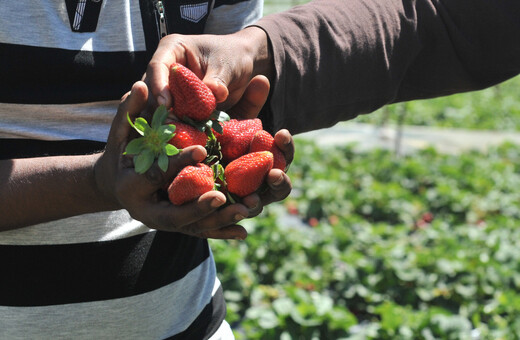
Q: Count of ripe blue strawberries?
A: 0